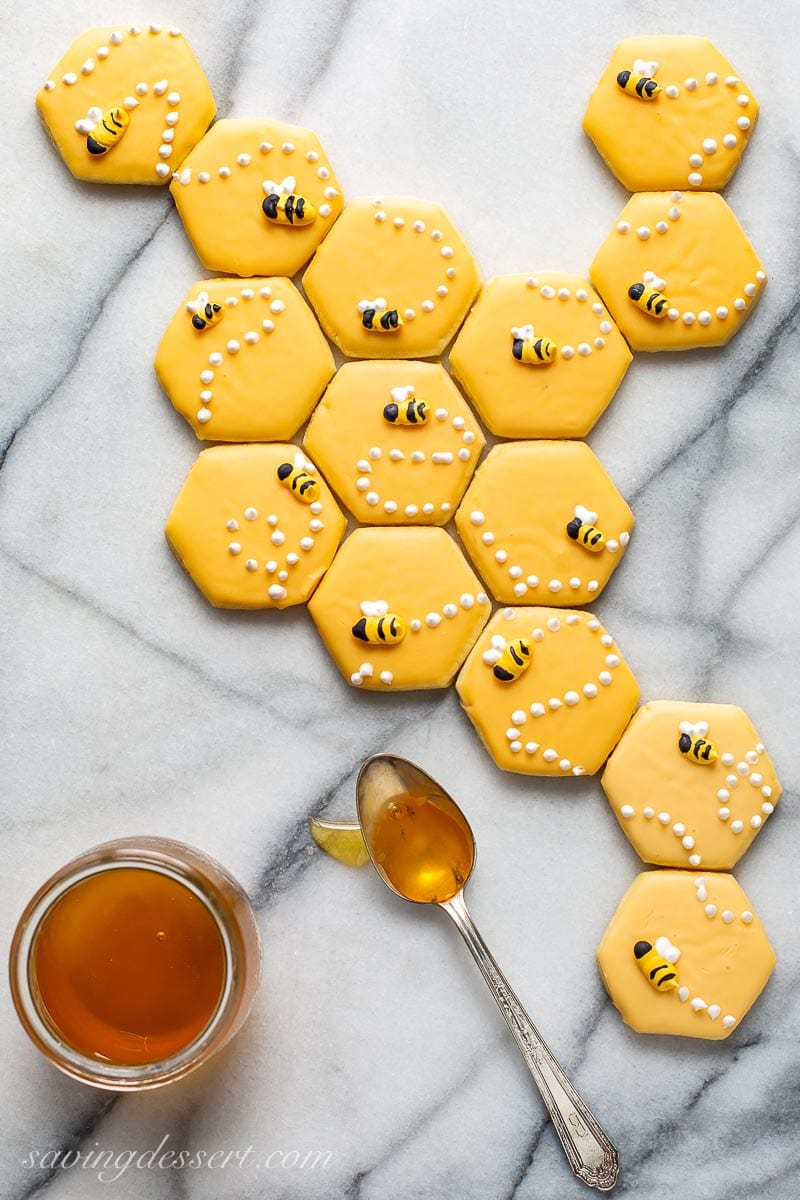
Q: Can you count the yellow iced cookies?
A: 14